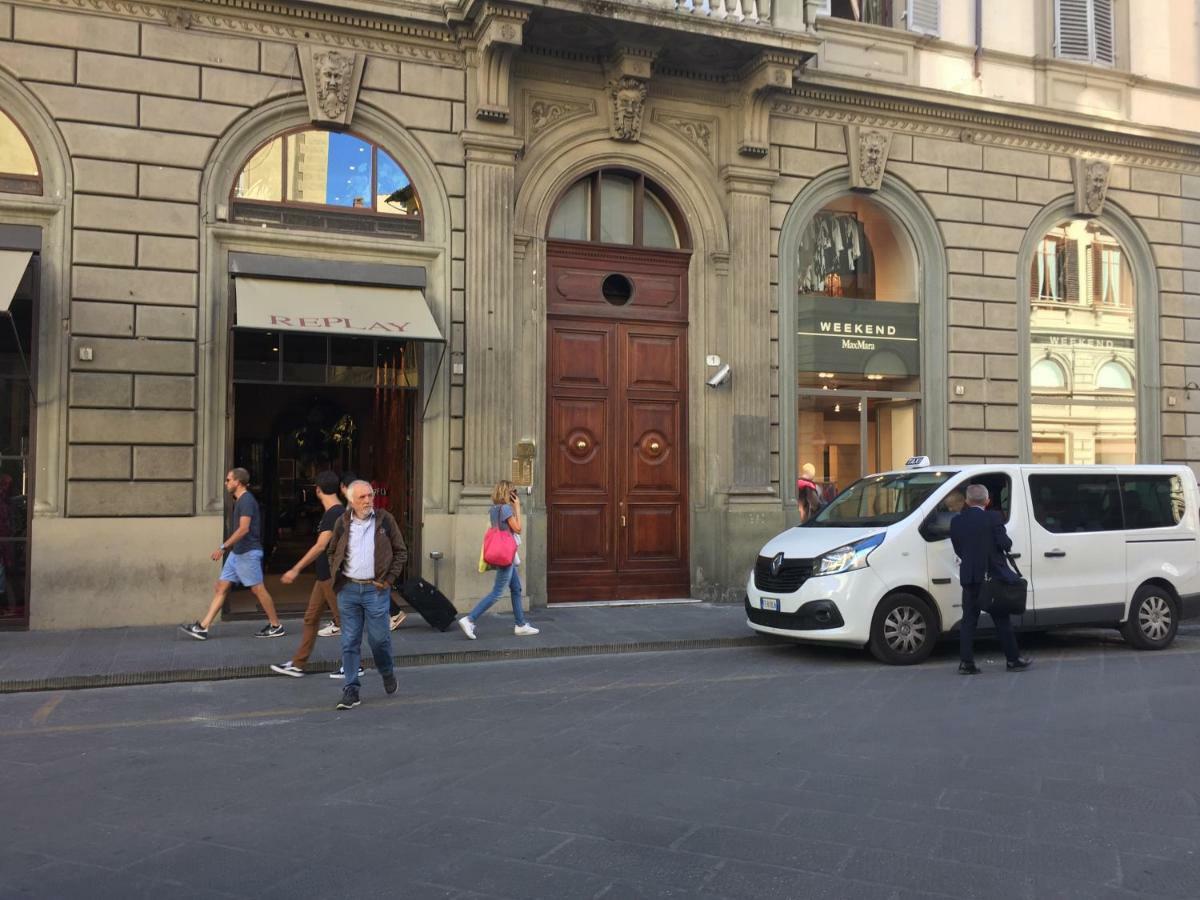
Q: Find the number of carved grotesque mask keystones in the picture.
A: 4